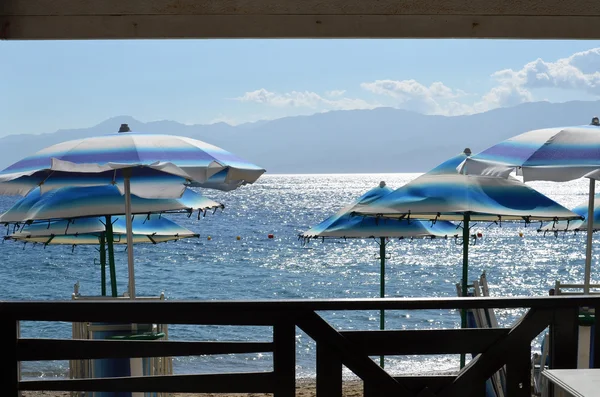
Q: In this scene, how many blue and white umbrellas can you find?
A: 7